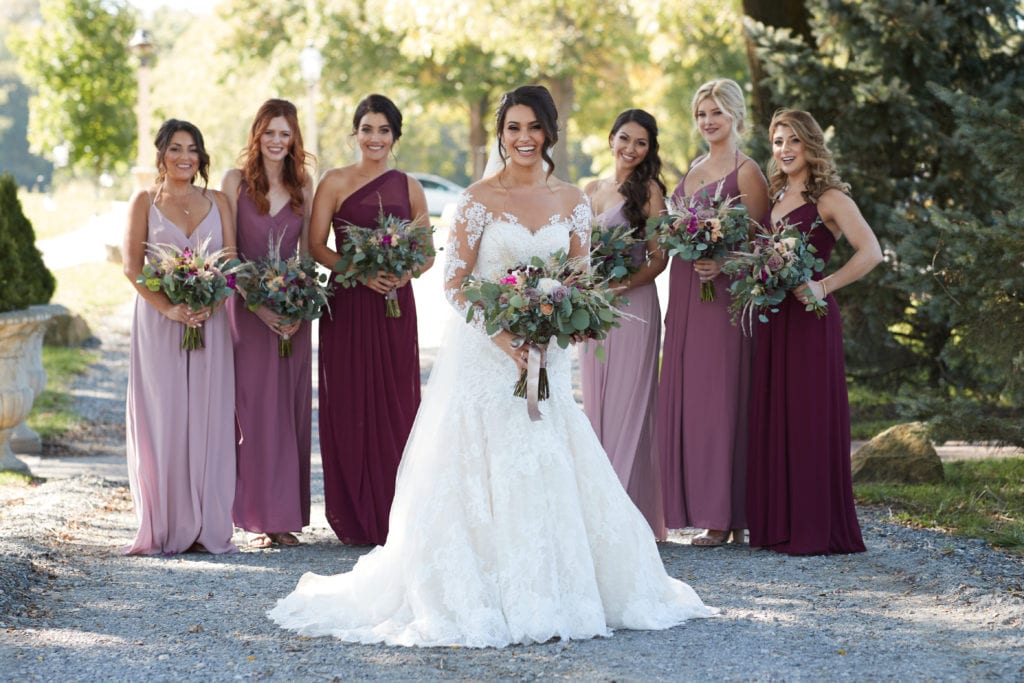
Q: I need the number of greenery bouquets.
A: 7